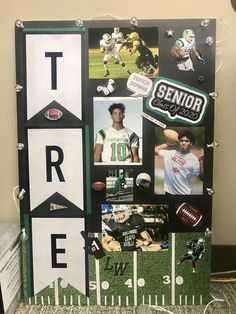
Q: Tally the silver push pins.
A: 13